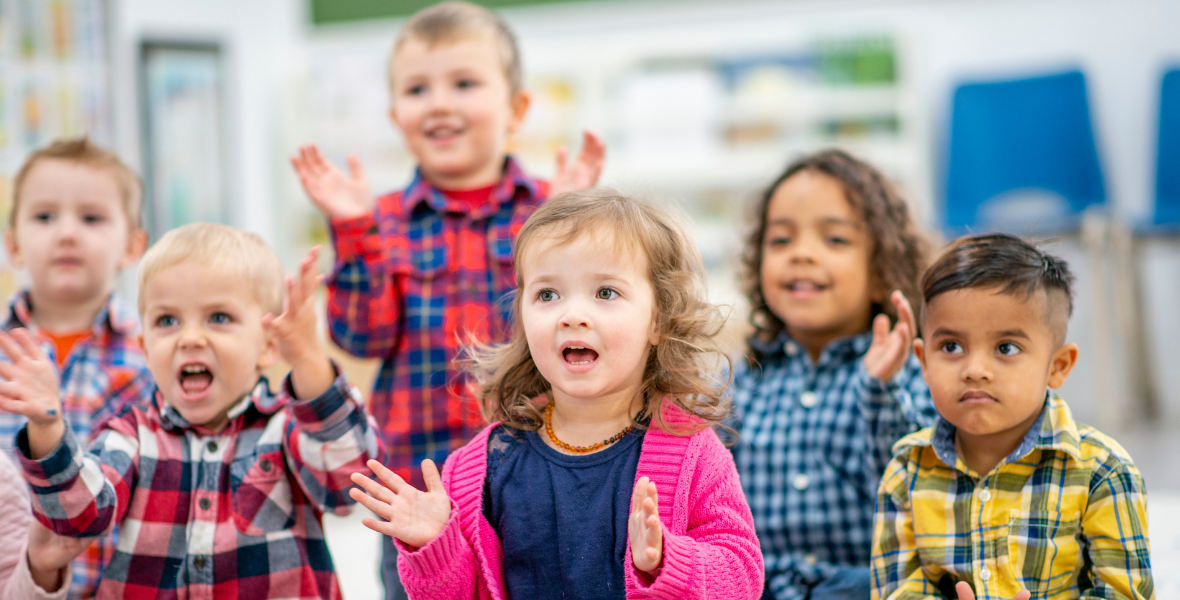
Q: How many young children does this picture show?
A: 6